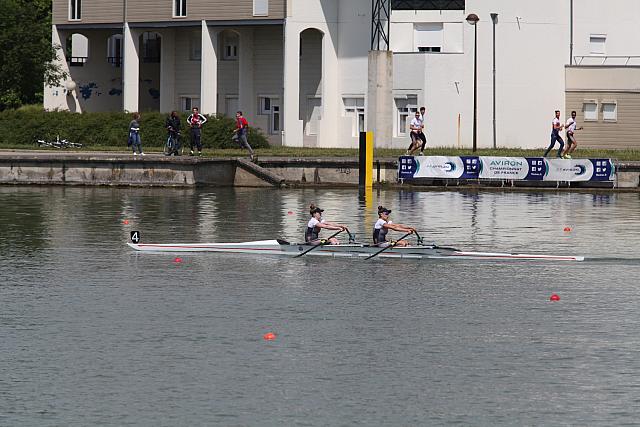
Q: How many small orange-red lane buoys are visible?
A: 6